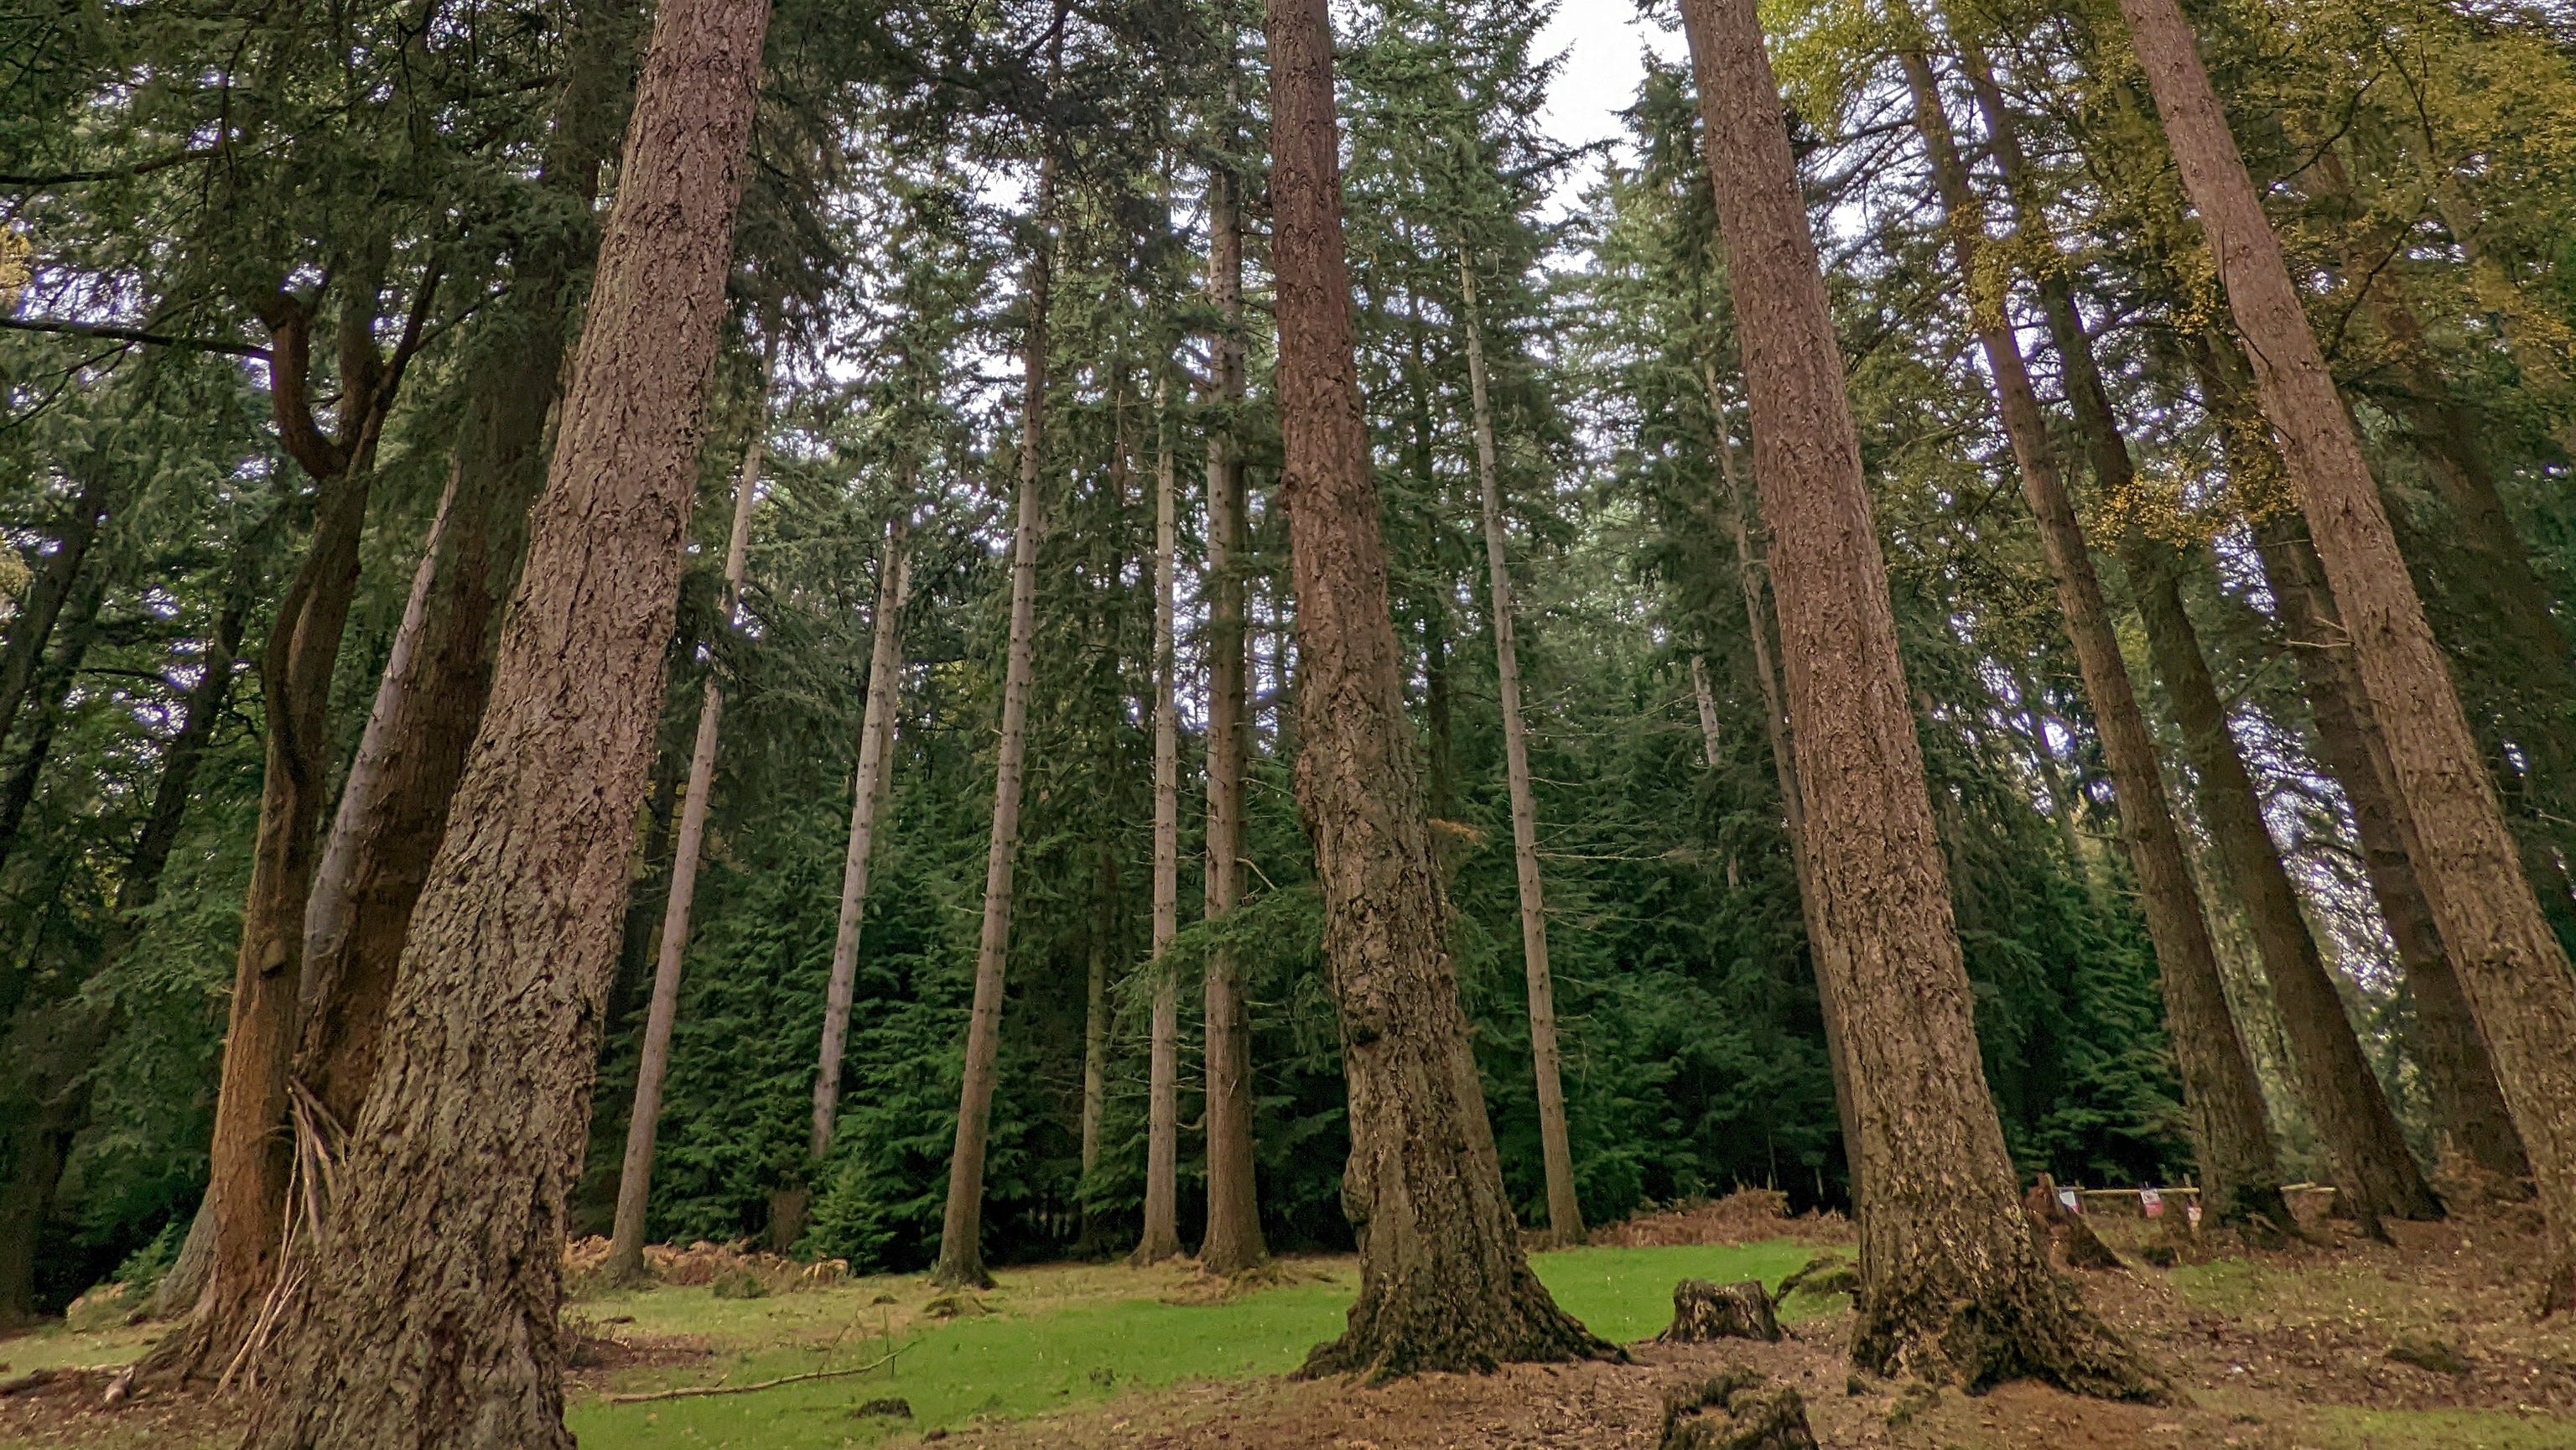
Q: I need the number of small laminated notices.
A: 3